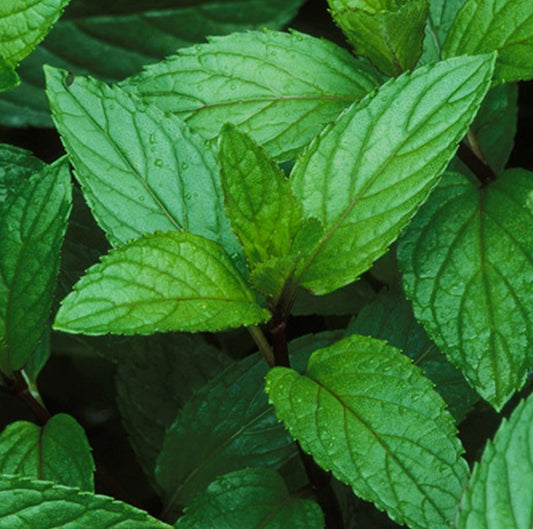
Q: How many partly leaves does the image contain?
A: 0